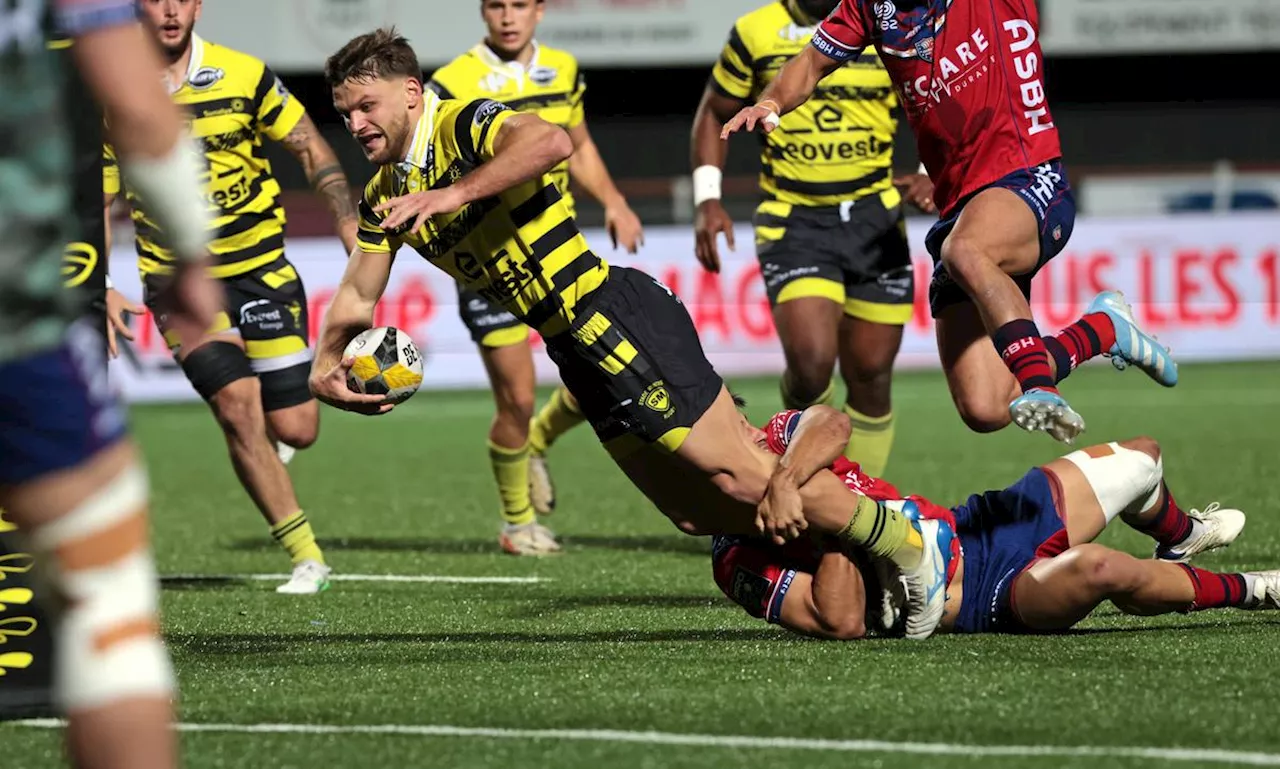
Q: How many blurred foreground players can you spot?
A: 1